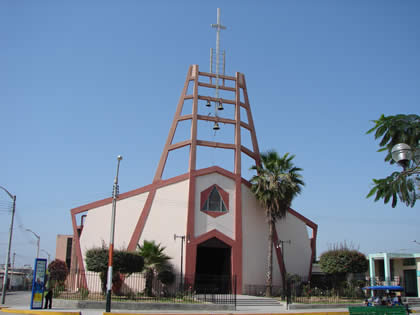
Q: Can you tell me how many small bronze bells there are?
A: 3